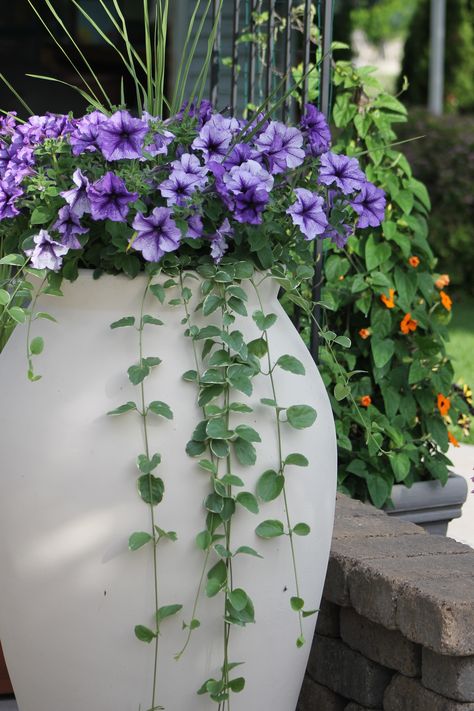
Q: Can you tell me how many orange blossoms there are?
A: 9